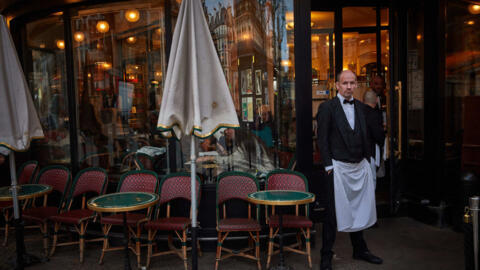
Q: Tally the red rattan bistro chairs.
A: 7